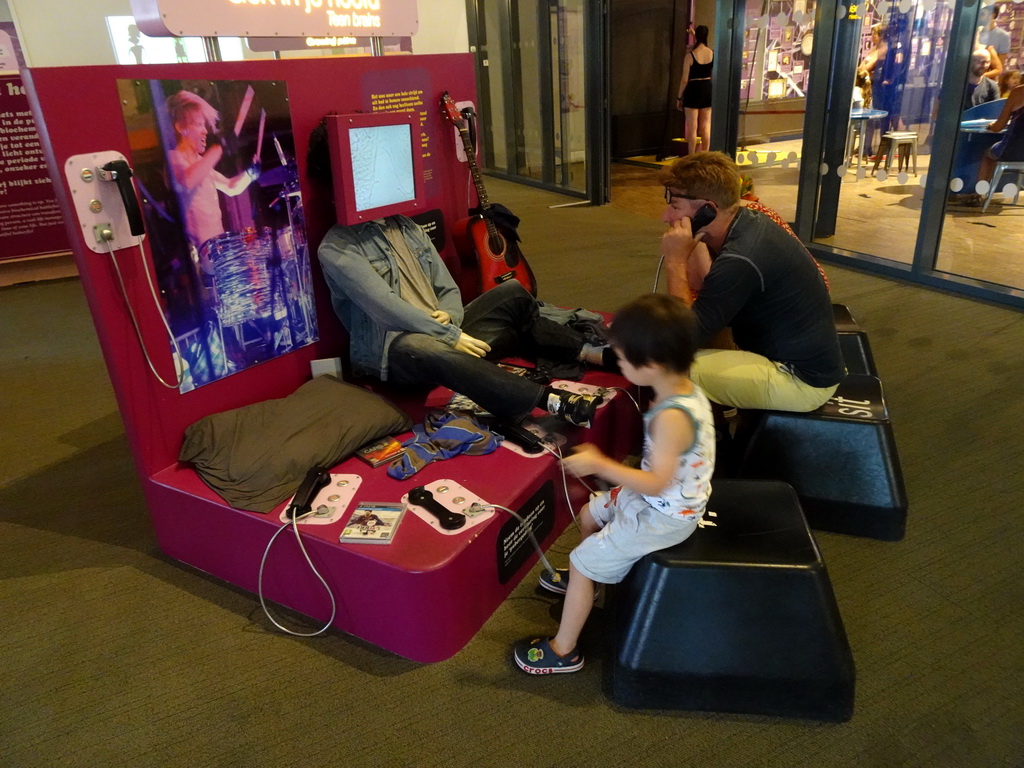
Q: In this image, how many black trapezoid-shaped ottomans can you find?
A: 3